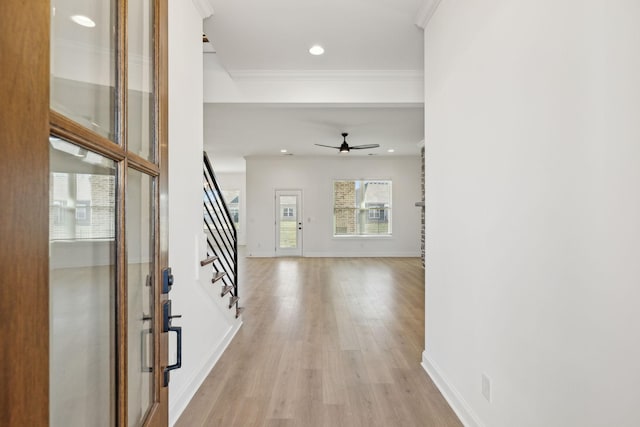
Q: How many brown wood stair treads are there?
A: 5